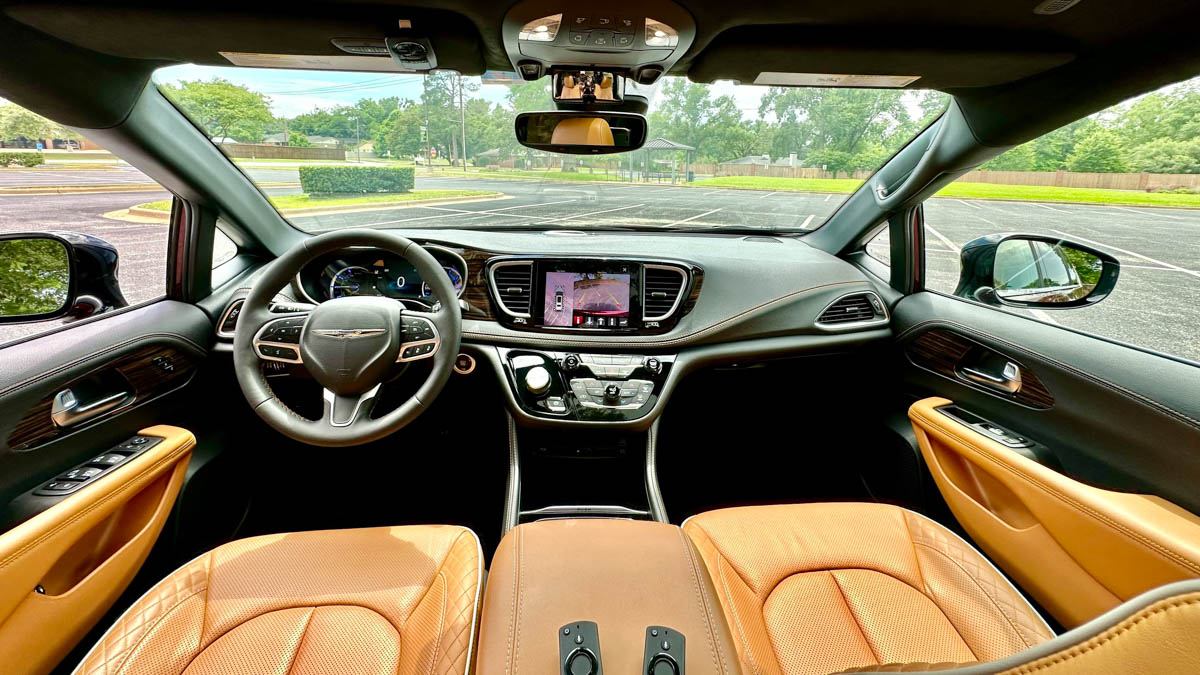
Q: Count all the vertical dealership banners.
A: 0